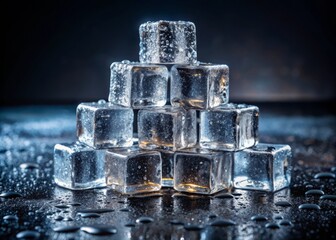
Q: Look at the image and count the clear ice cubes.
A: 10